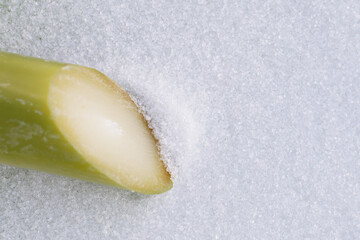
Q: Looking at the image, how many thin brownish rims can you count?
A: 1